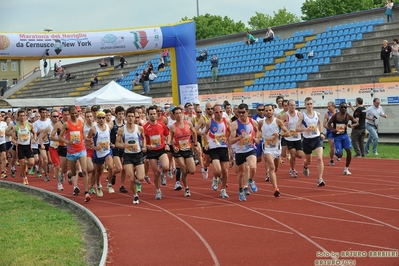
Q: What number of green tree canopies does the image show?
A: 3